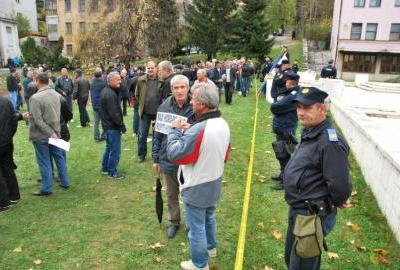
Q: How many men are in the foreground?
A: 3